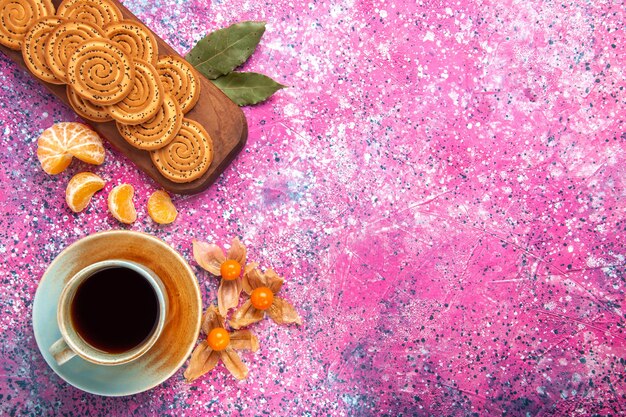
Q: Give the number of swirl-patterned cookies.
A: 11